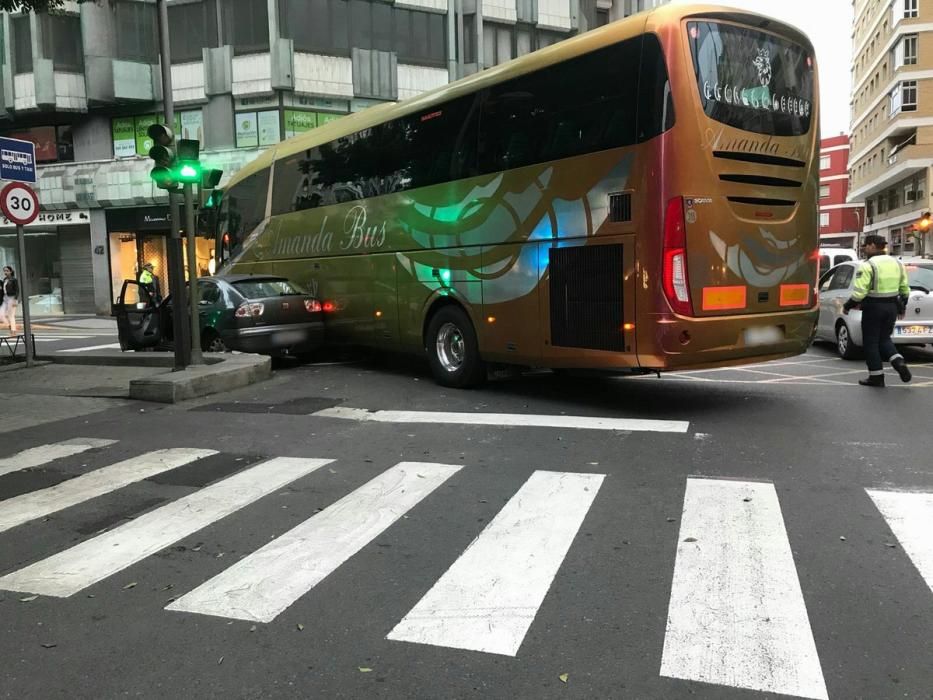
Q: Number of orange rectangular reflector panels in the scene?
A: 2